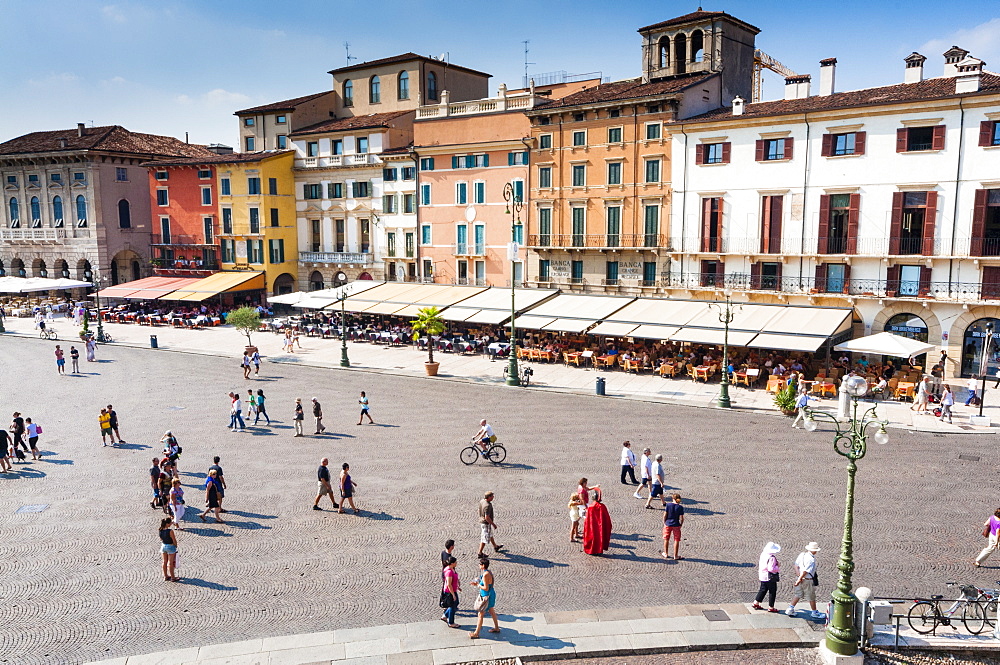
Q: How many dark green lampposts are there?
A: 5